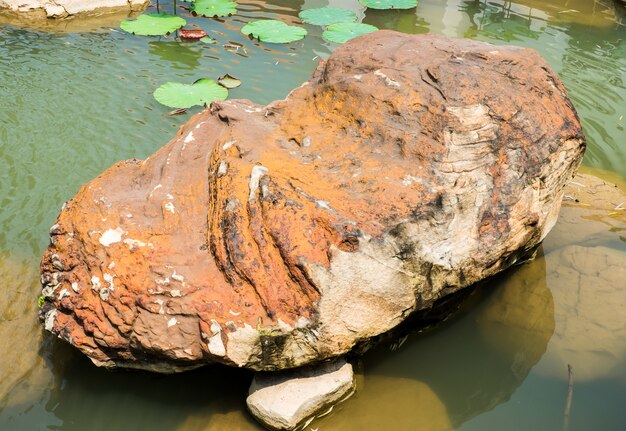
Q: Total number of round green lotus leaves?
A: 7